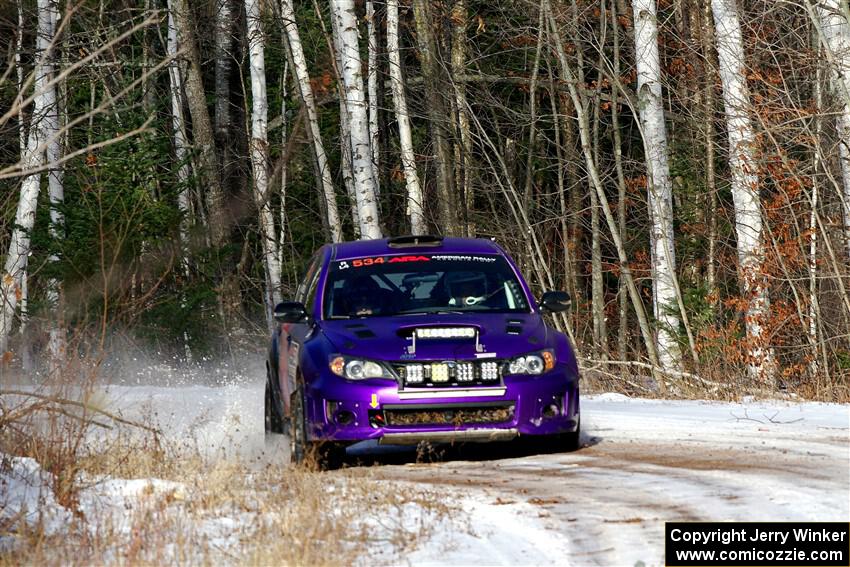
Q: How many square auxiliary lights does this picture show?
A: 4